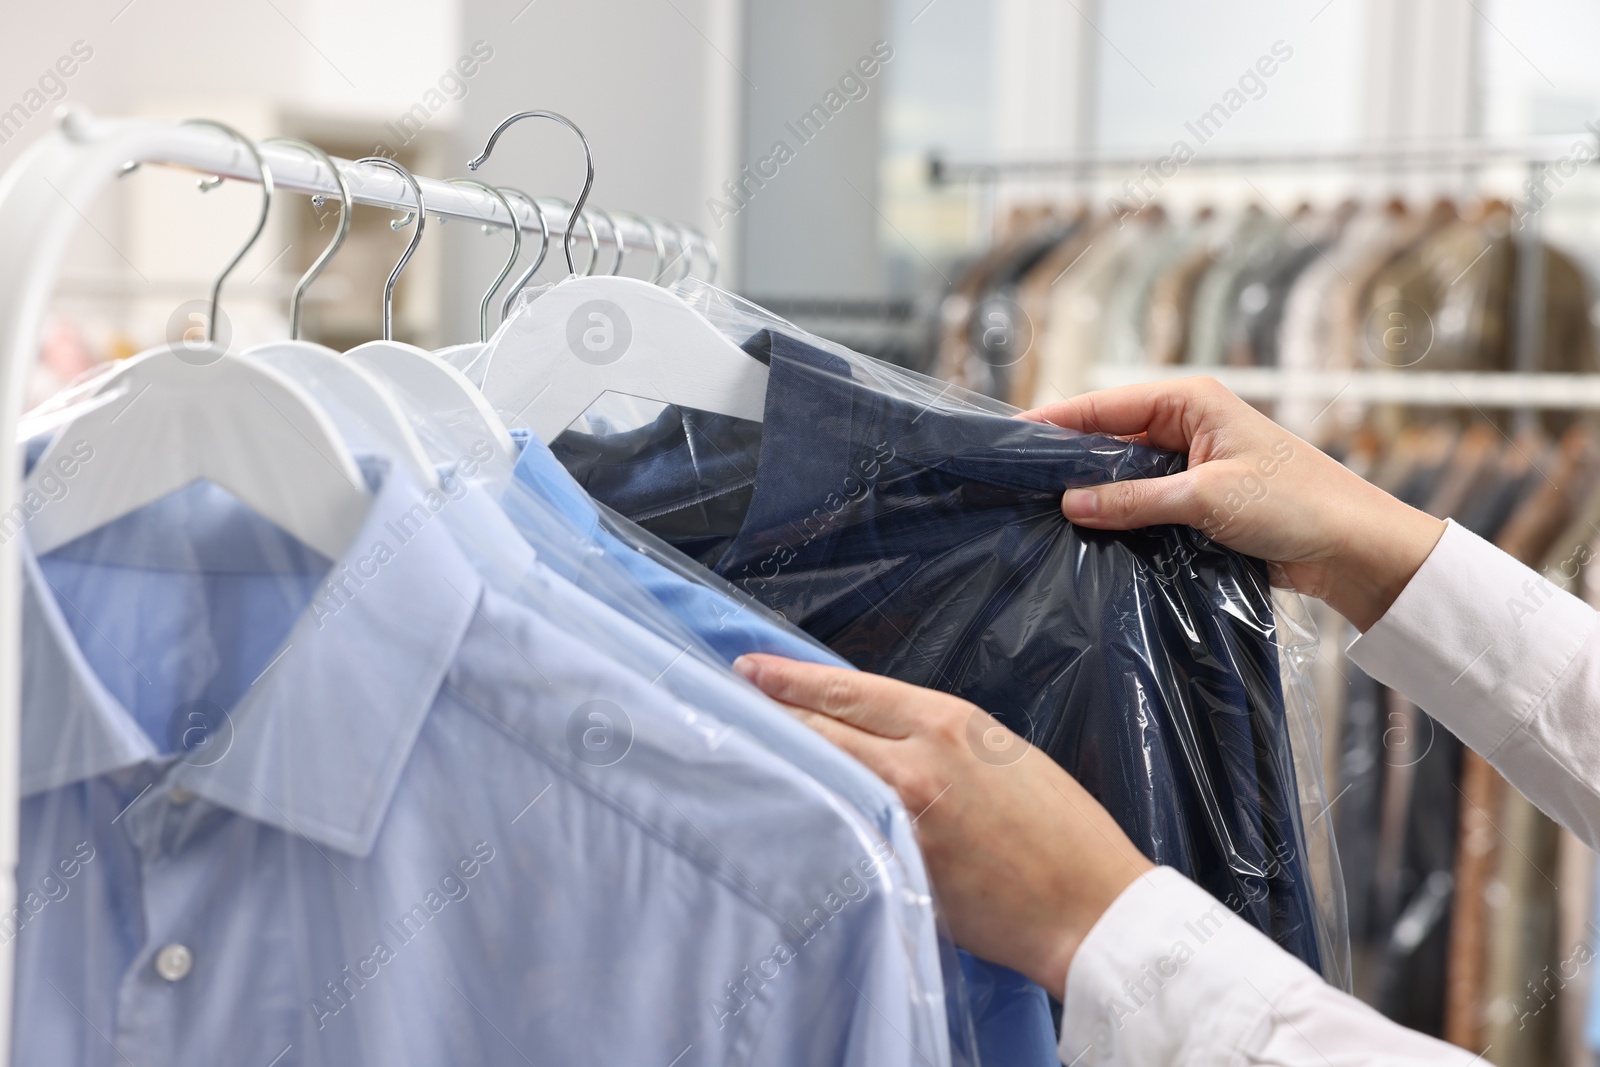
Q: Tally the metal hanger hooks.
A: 11